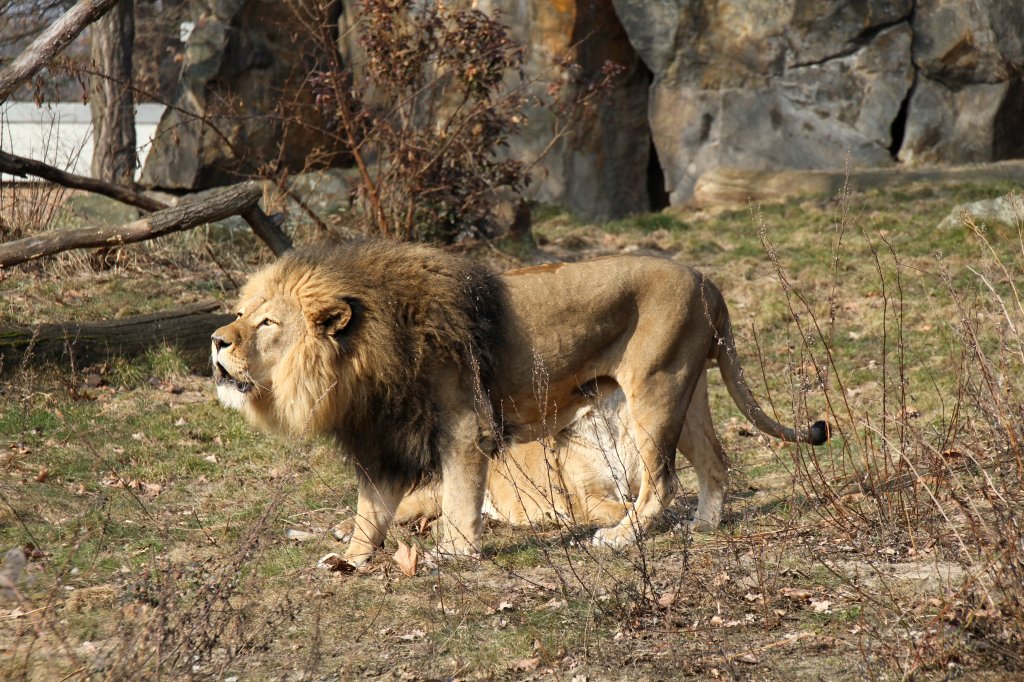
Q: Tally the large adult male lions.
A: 1